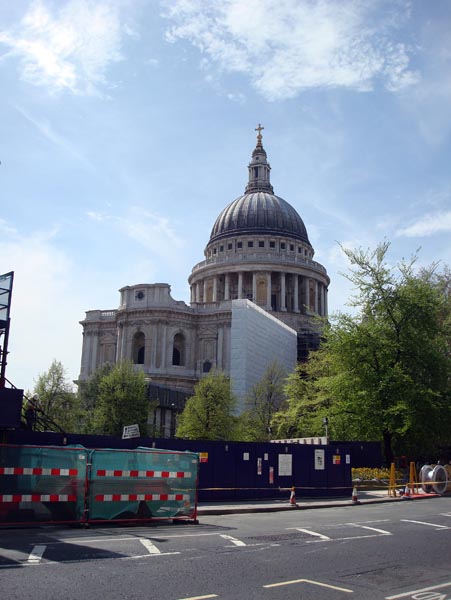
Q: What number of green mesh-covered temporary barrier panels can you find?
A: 2